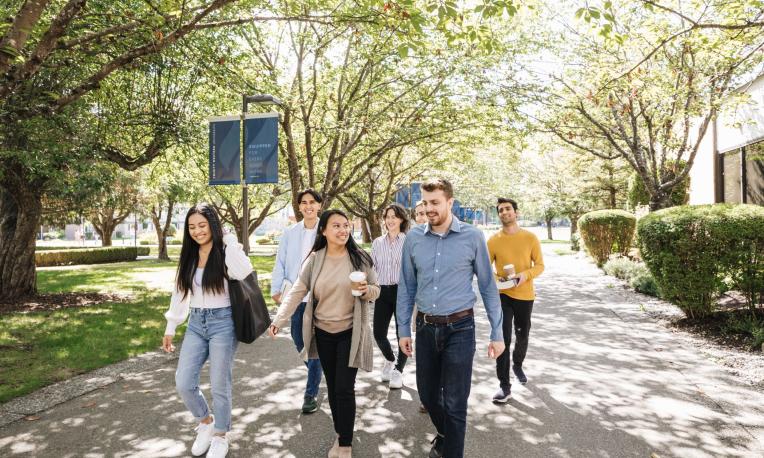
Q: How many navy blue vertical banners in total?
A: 2